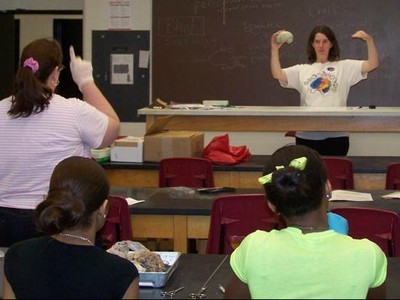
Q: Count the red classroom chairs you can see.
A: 6